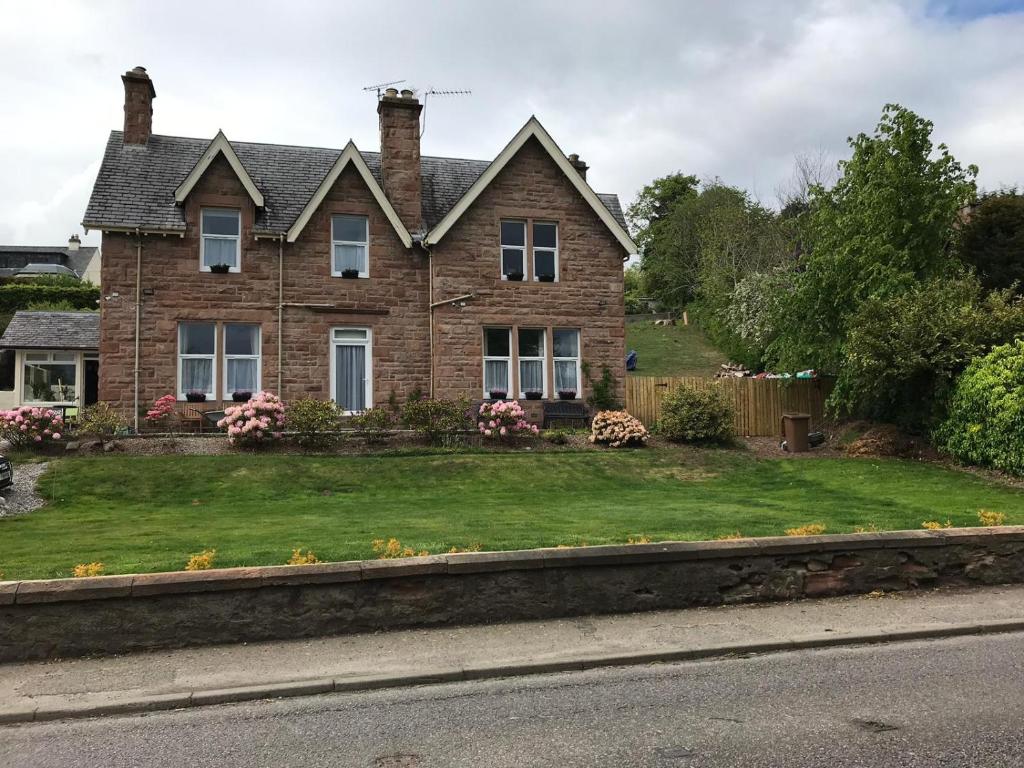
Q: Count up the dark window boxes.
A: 9